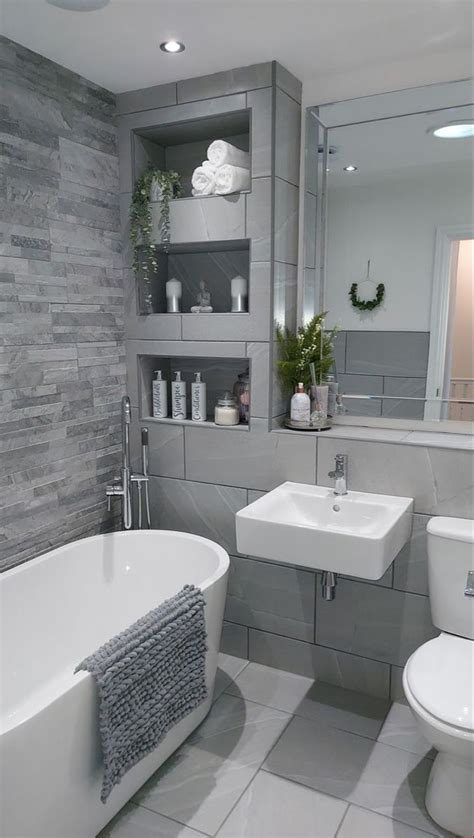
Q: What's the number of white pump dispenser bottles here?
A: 3